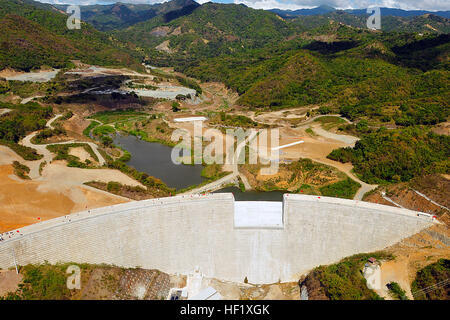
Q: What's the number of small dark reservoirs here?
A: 2